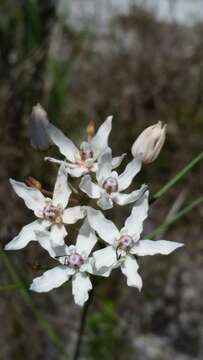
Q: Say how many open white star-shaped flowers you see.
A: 5